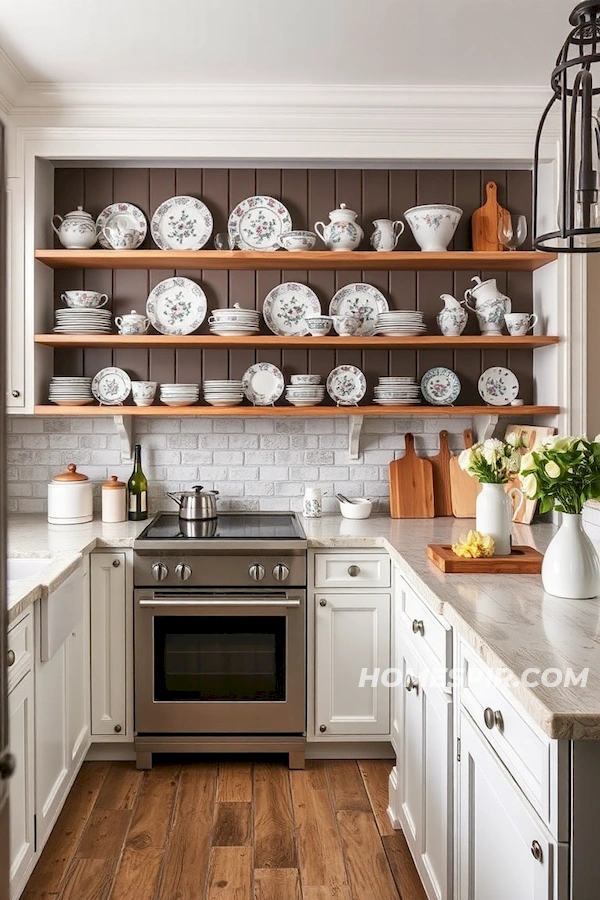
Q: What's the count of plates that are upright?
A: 11